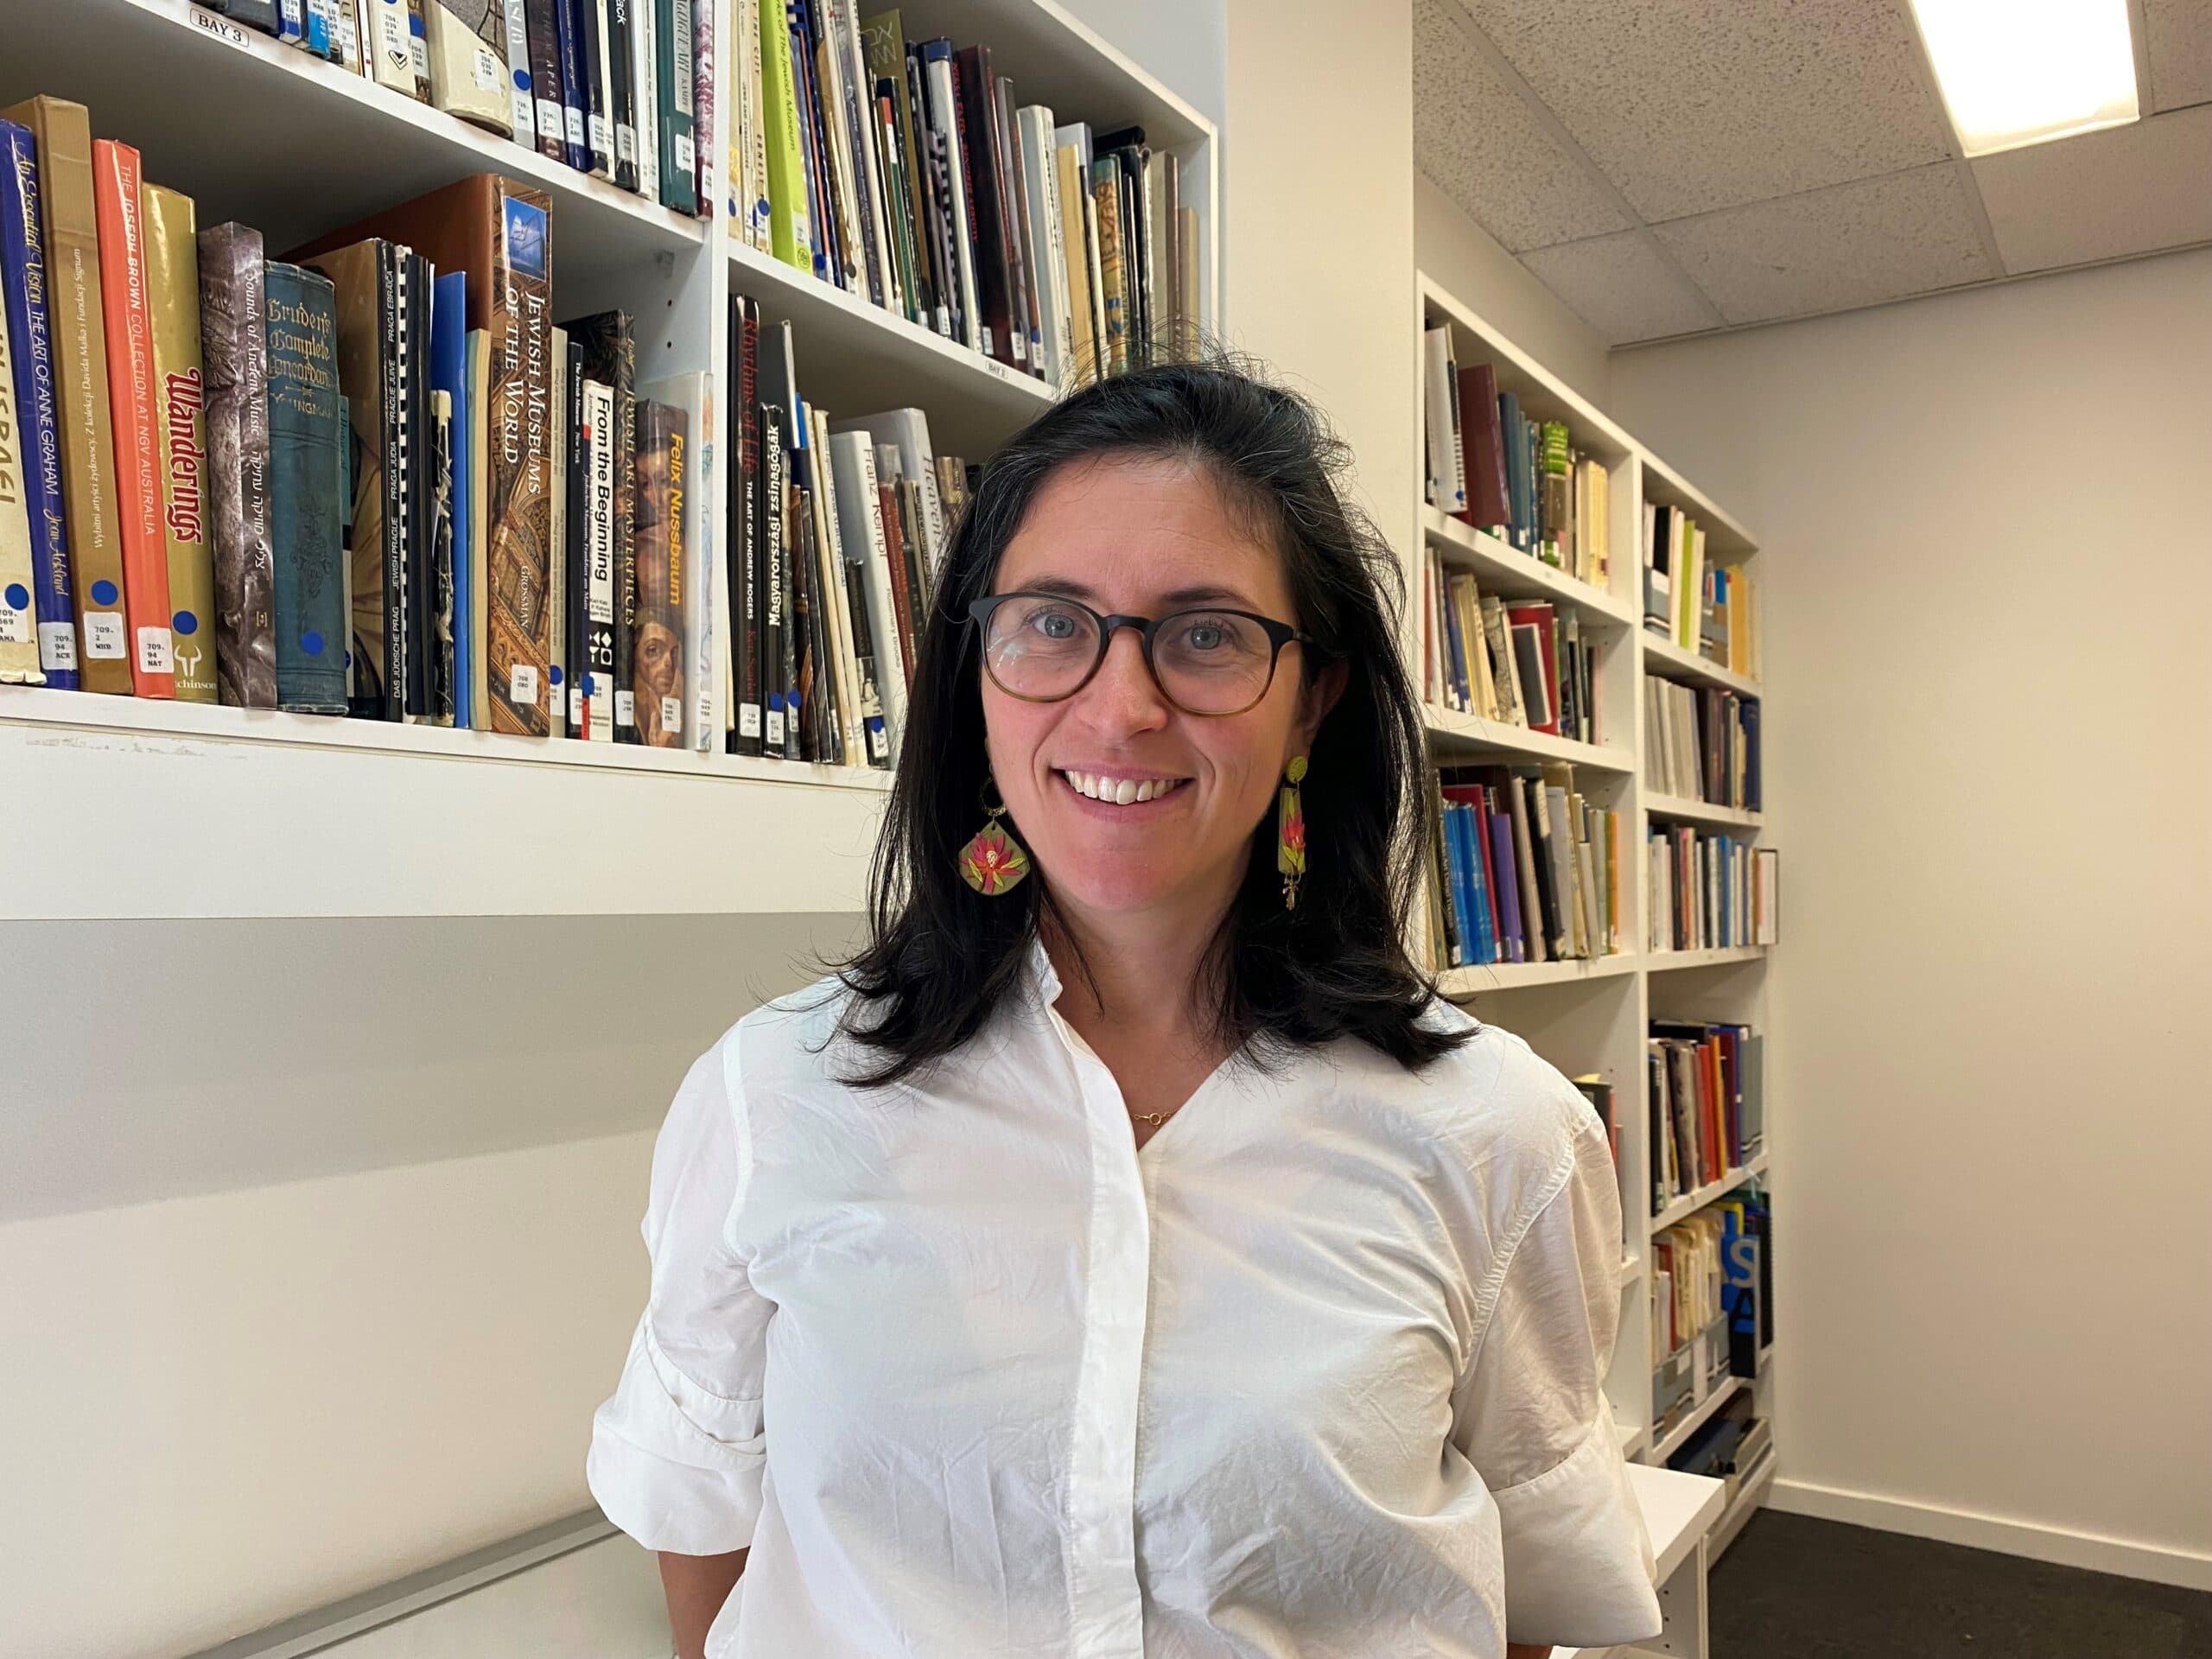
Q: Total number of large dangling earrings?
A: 2